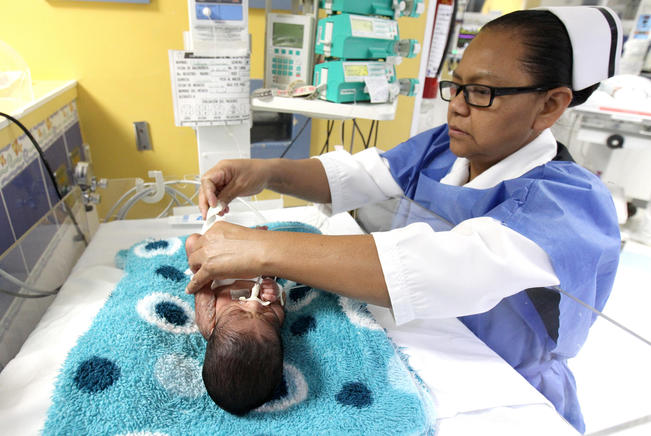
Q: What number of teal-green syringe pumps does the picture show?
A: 3